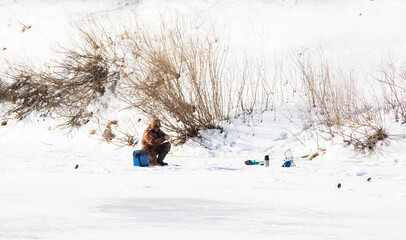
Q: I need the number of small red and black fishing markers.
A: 3